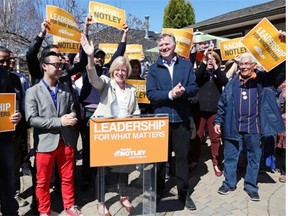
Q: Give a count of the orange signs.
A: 11